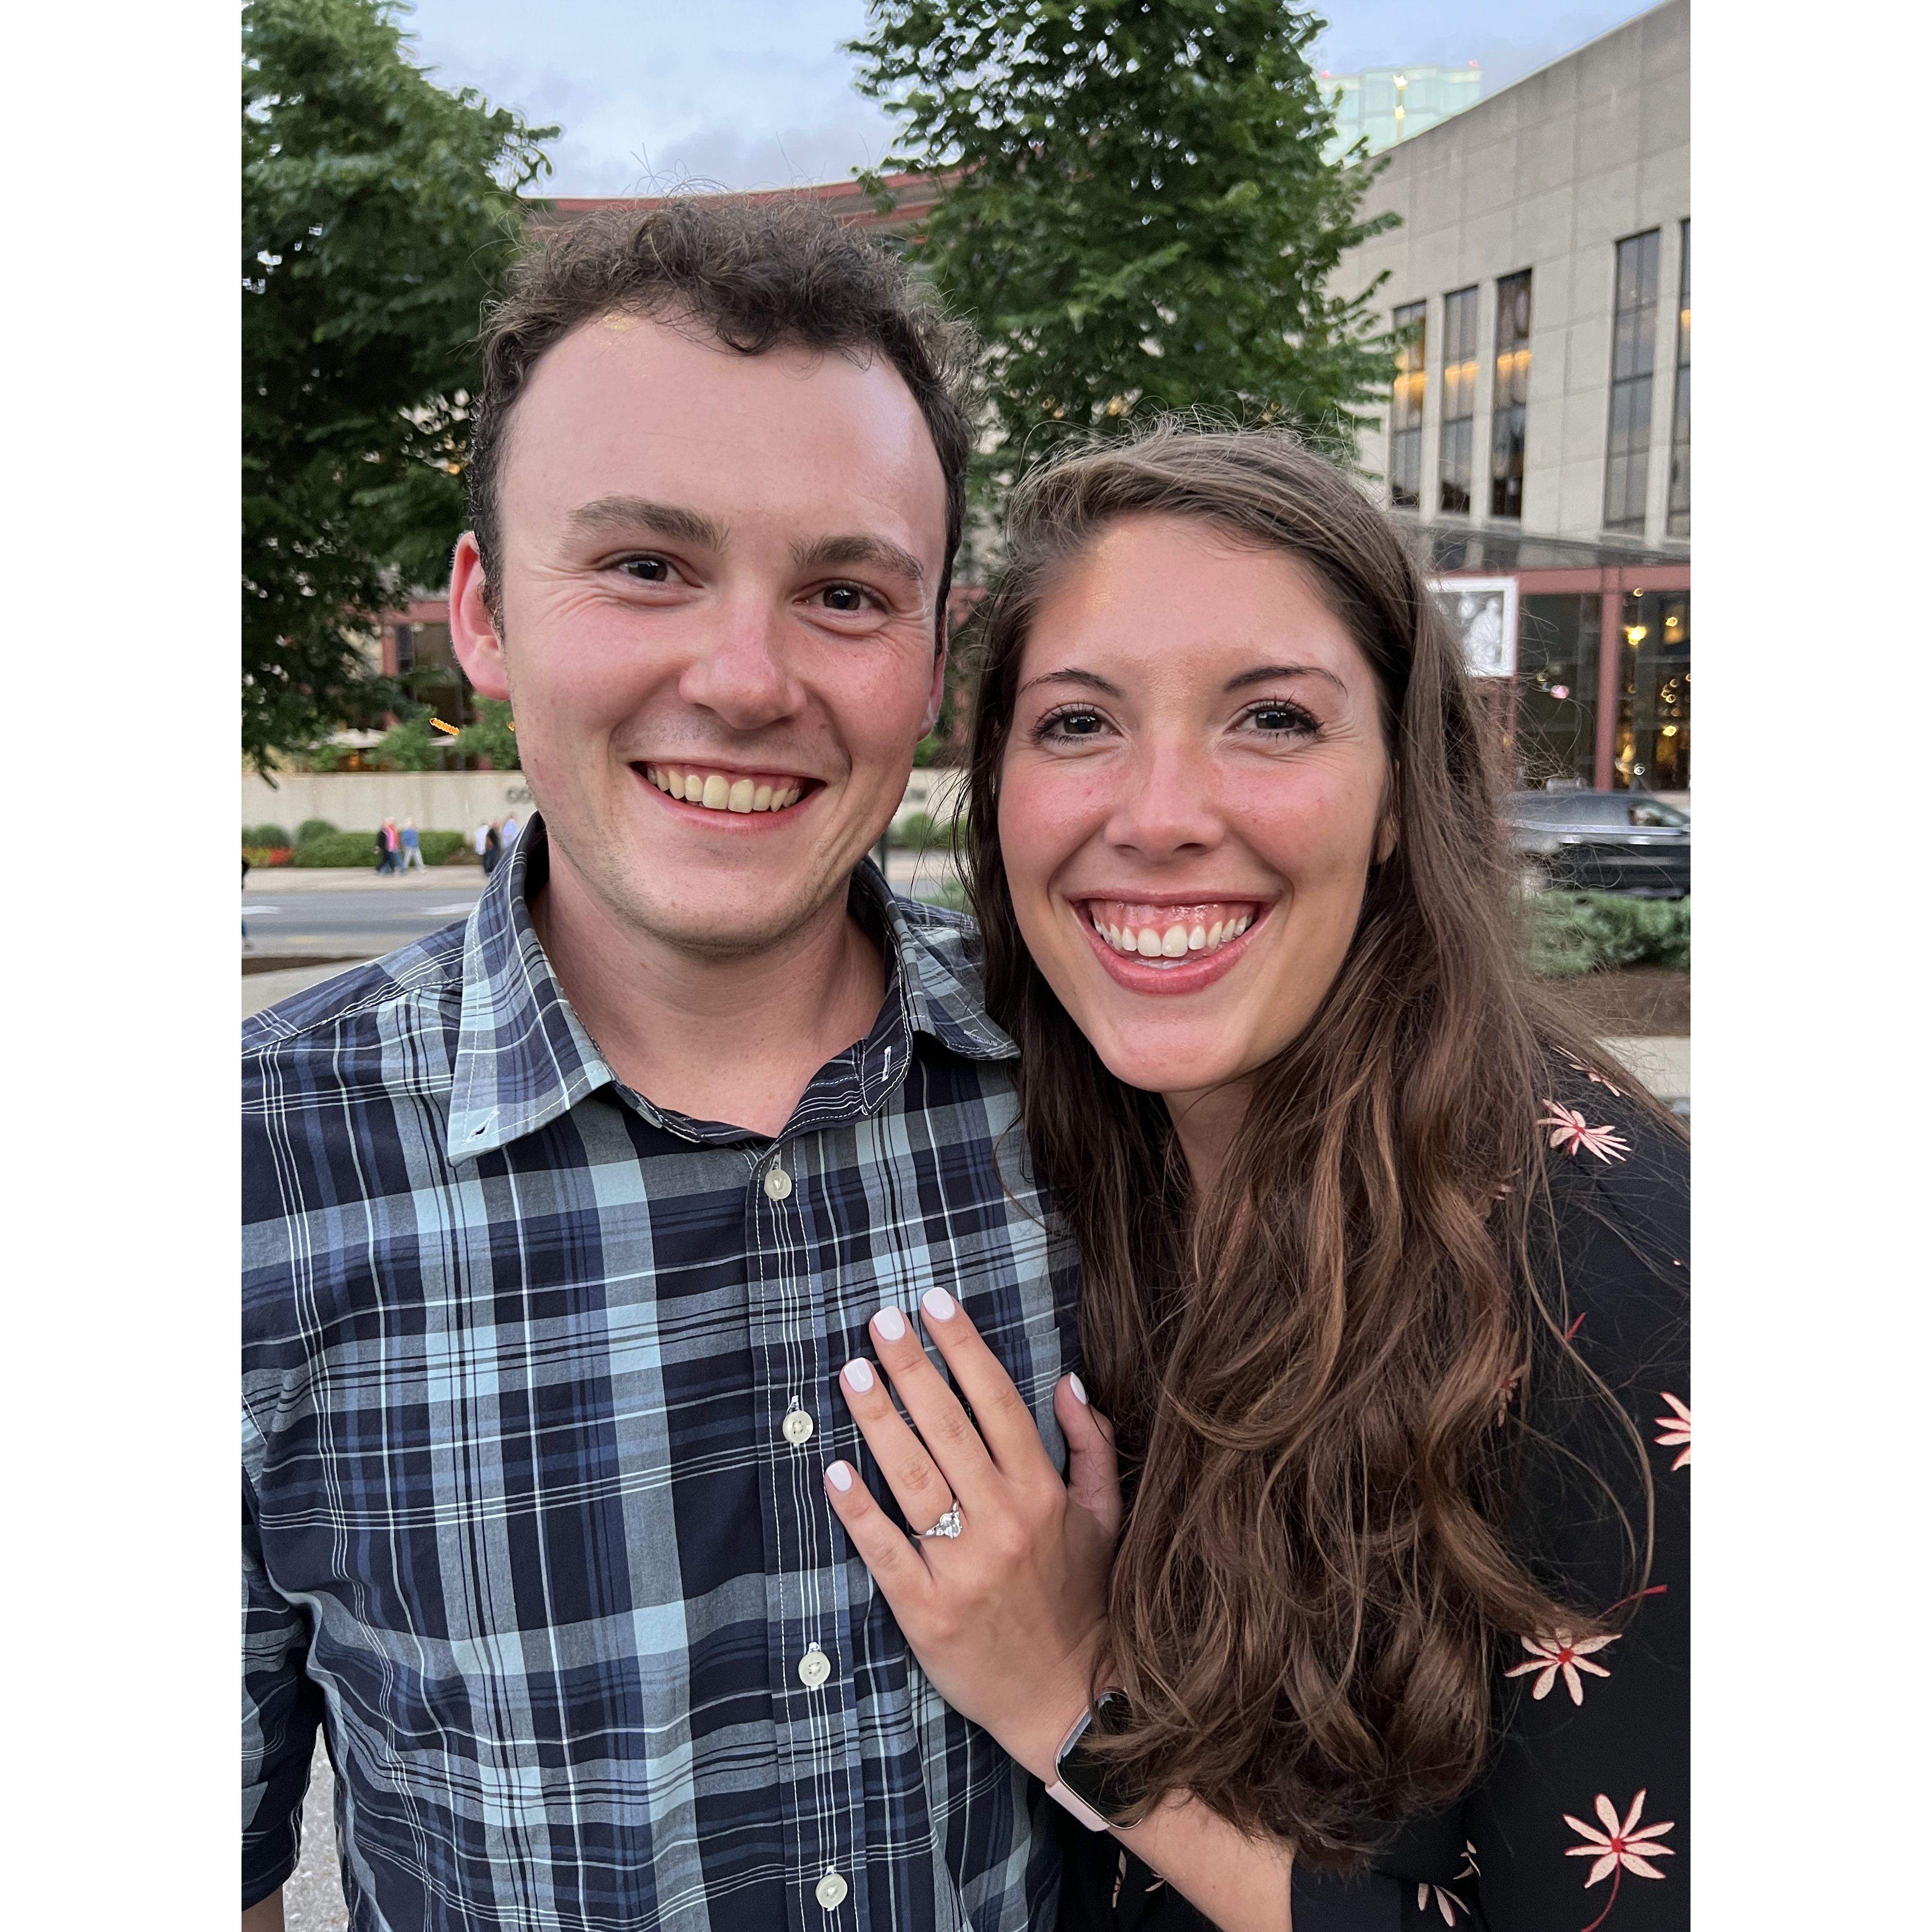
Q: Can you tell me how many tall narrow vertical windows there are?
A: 5